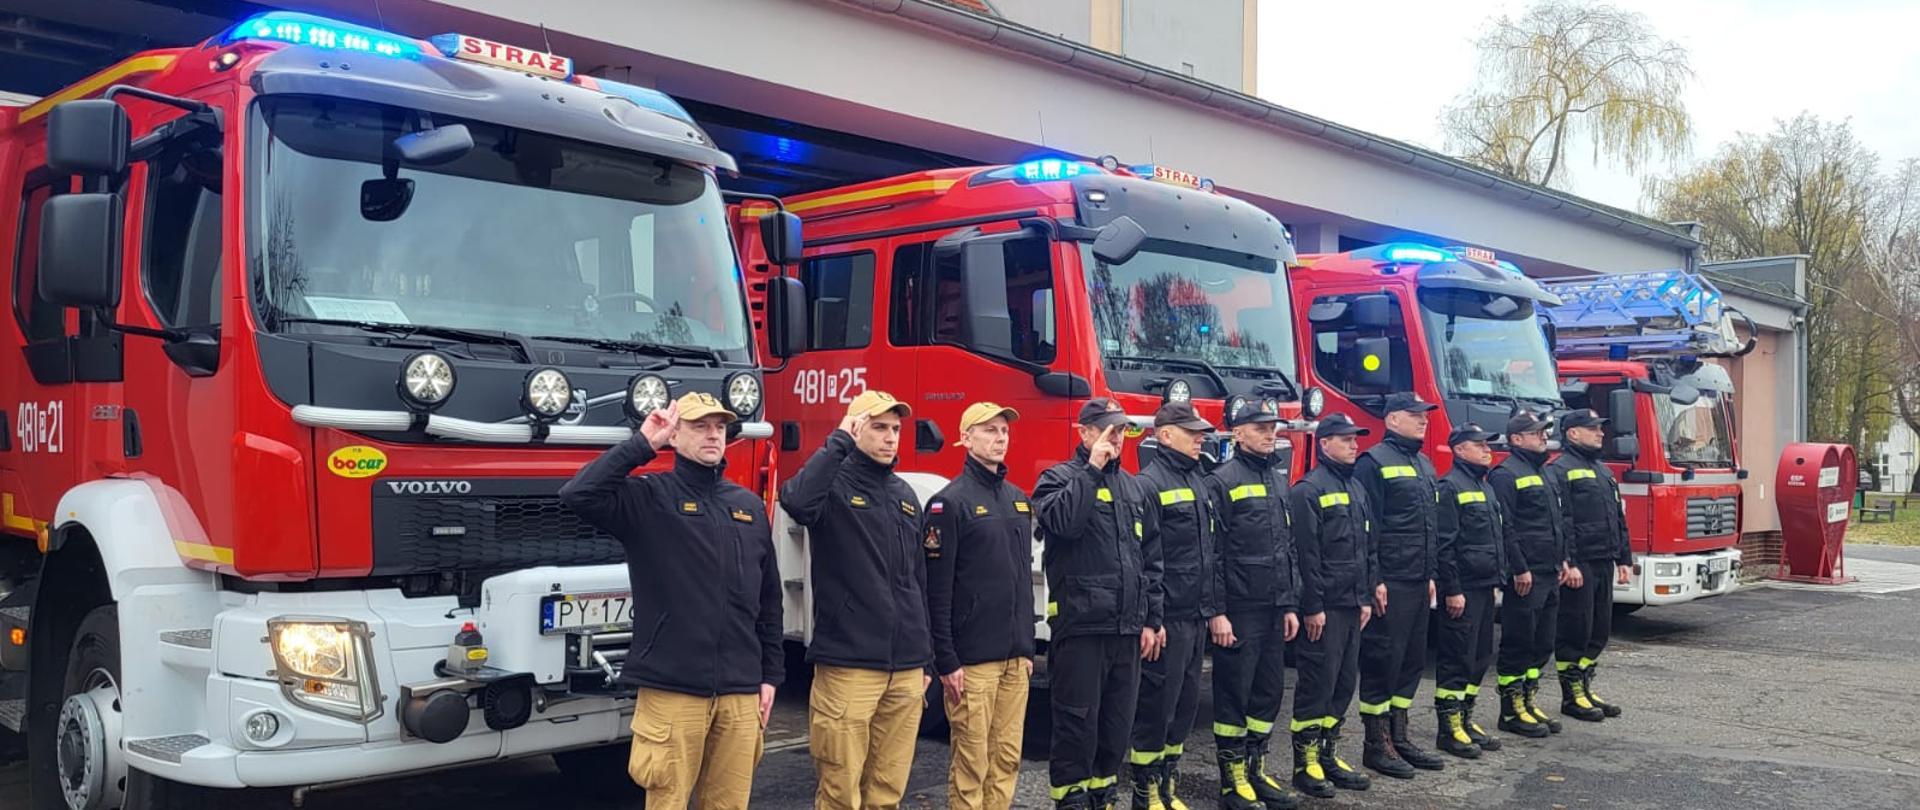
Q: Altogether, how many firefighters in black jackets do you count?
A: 11